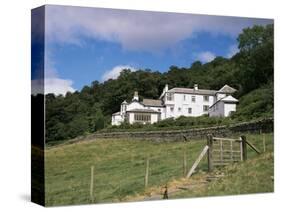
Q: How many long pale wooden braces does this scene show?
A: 1